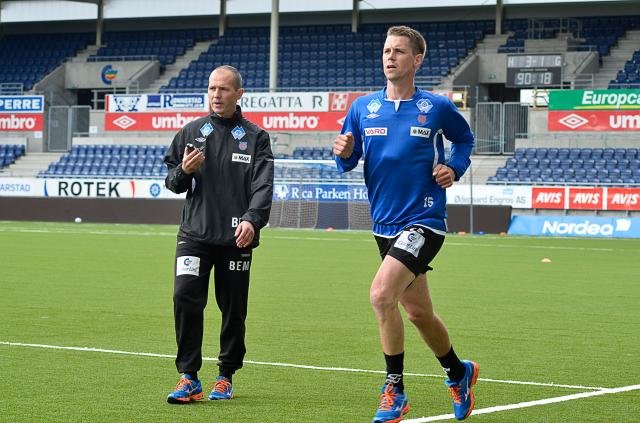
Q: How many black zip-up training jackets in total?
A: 1